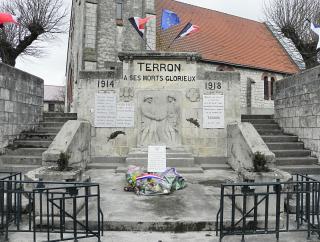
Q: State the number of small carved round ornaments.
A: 2